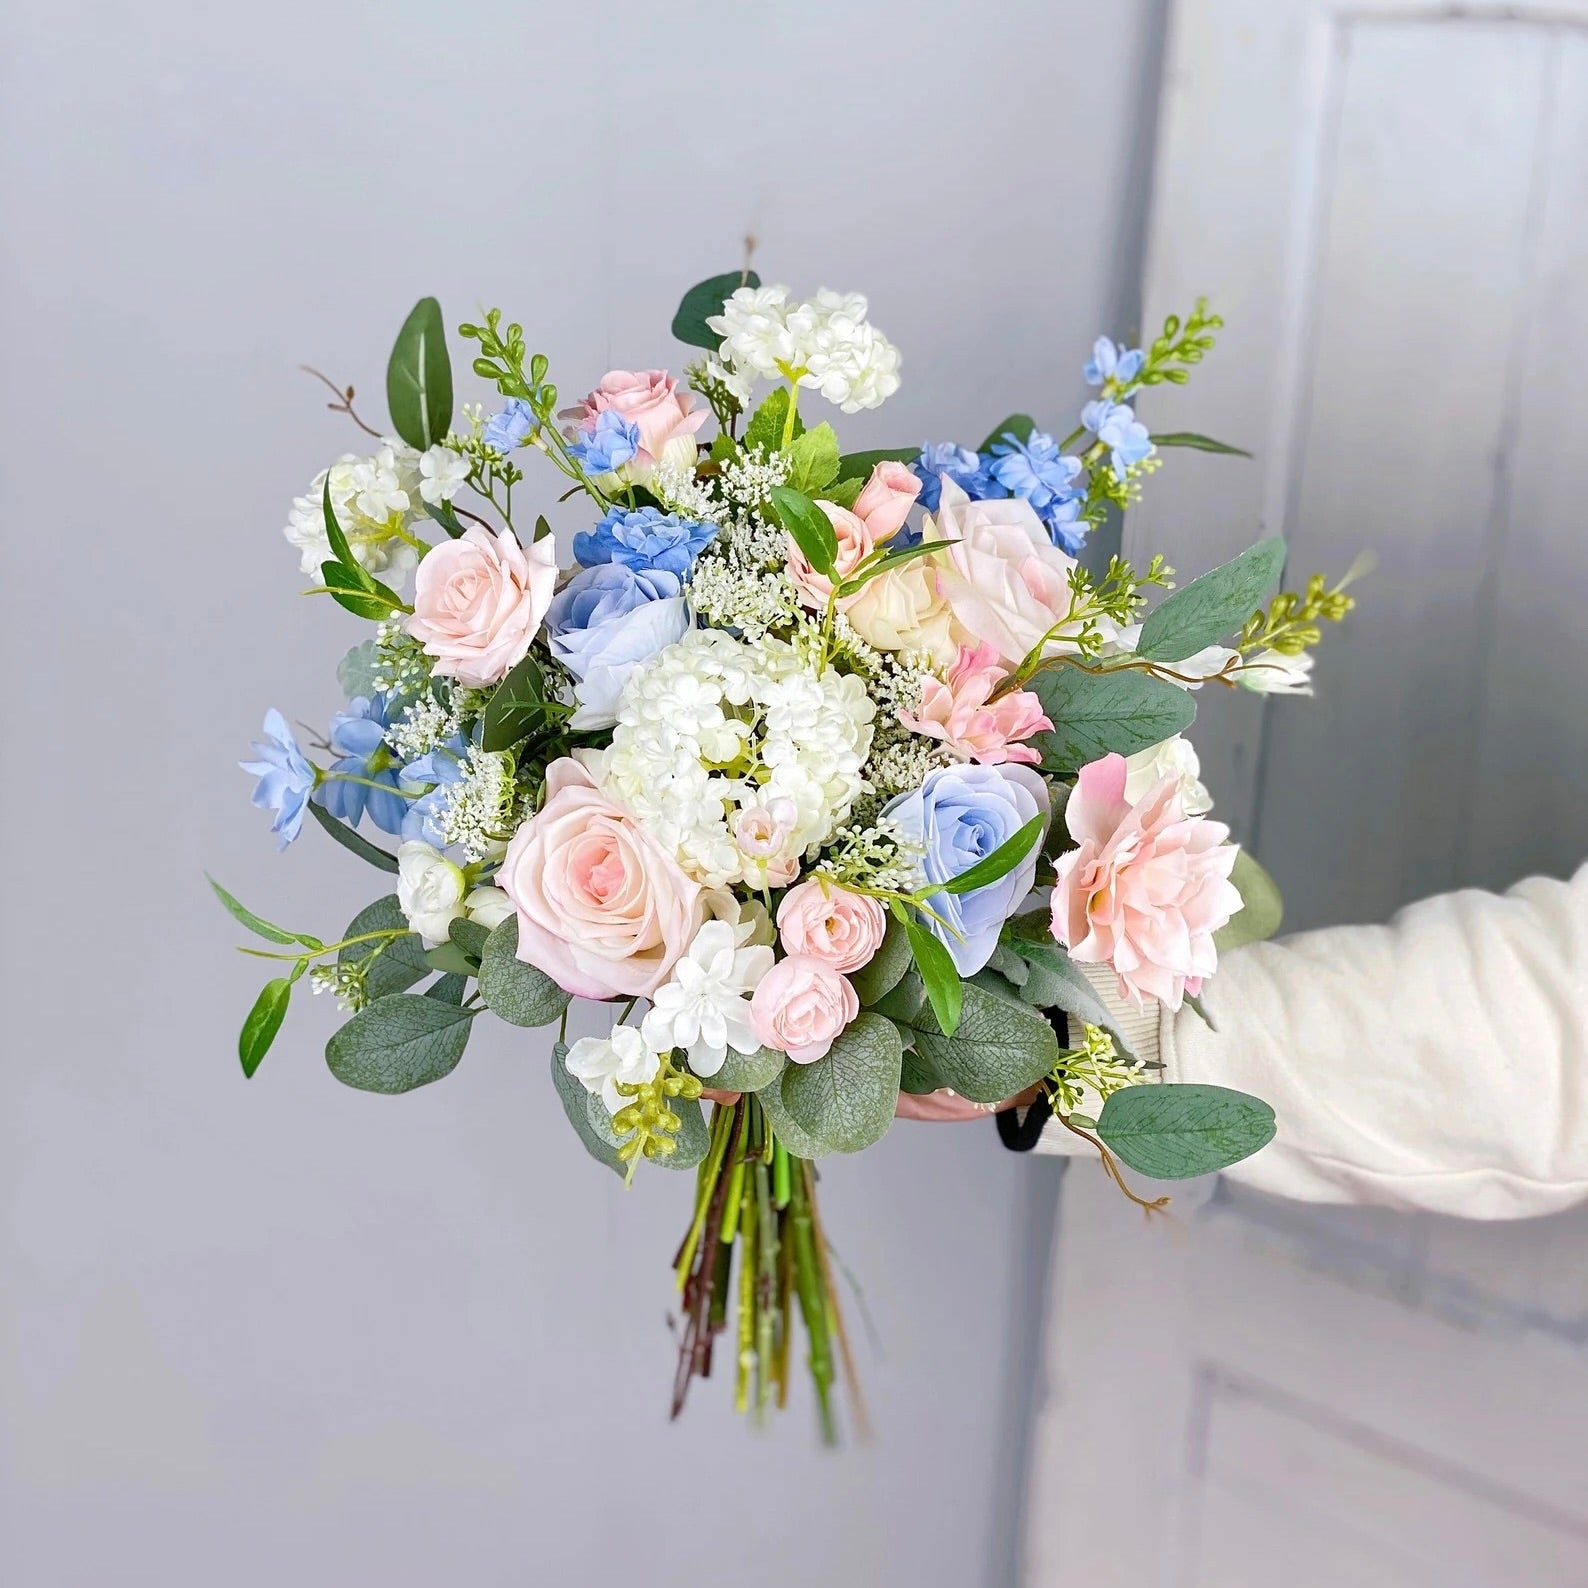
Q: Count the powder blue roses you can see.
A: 2